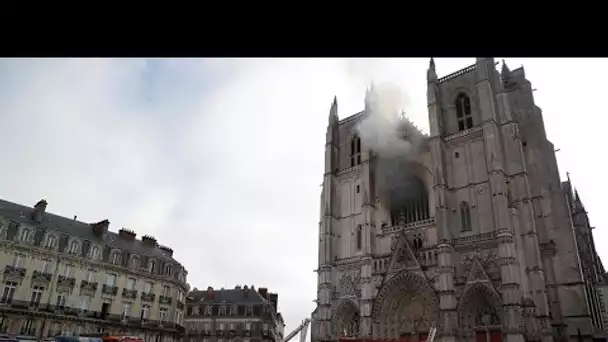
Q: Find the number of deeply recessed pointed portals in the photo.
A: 3